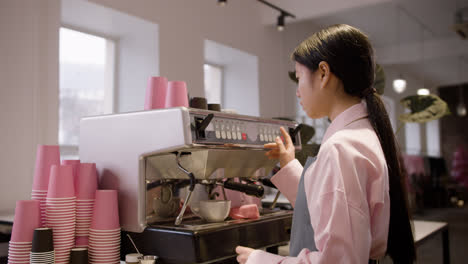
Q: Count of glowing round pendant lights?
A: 2